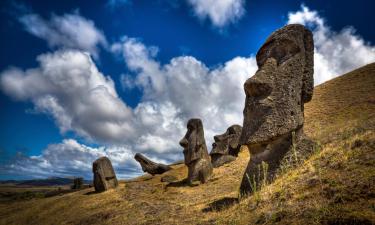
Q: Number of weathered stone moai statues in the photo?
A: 5